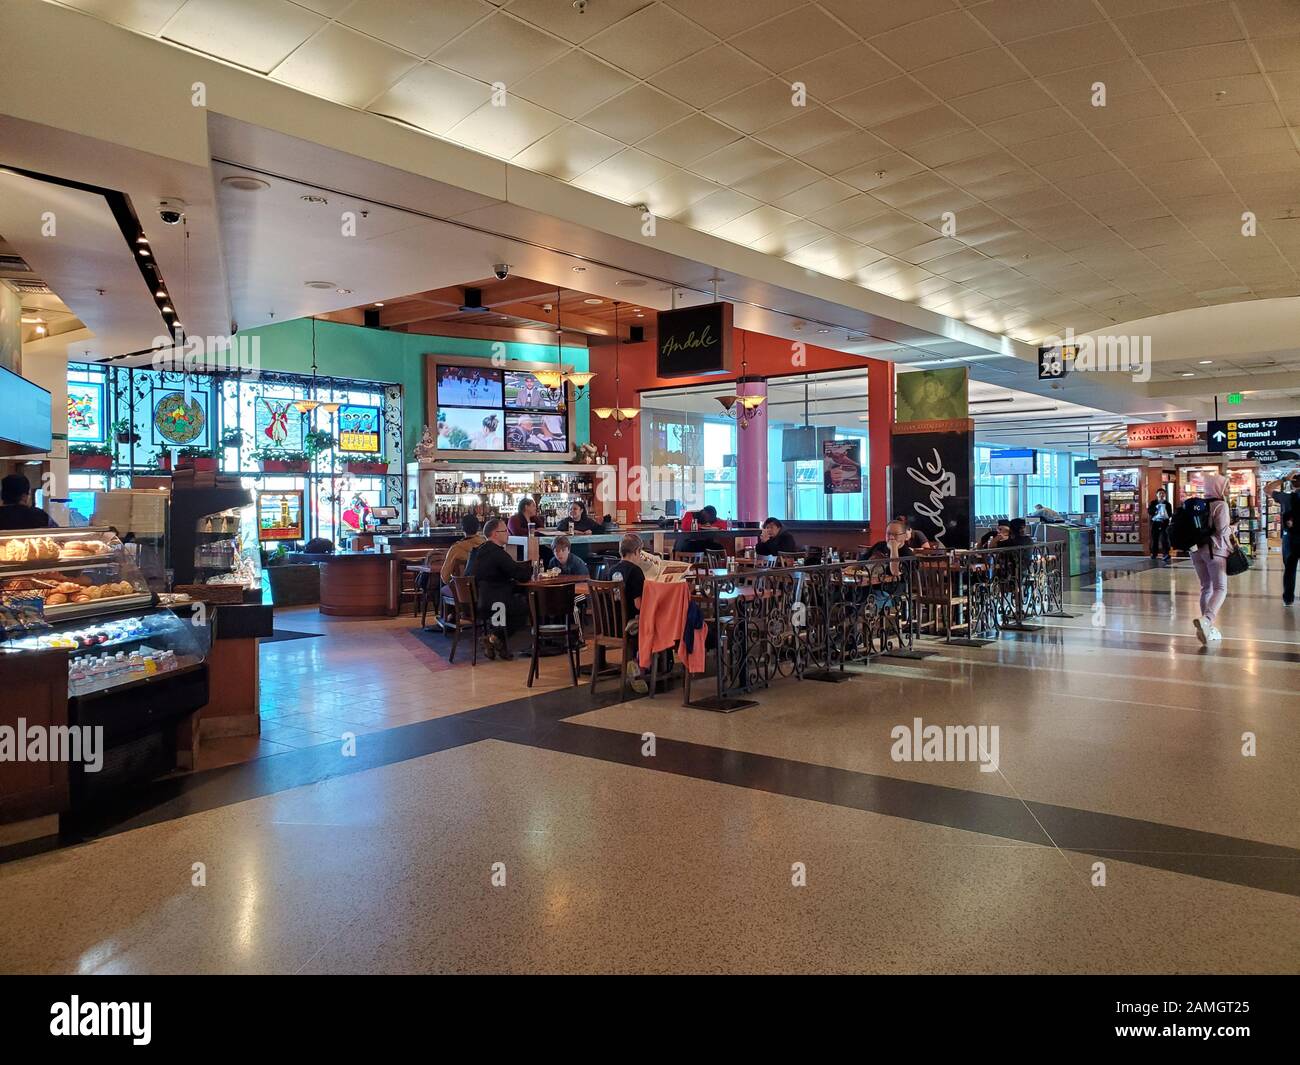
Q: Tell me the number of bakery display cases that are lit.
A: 1